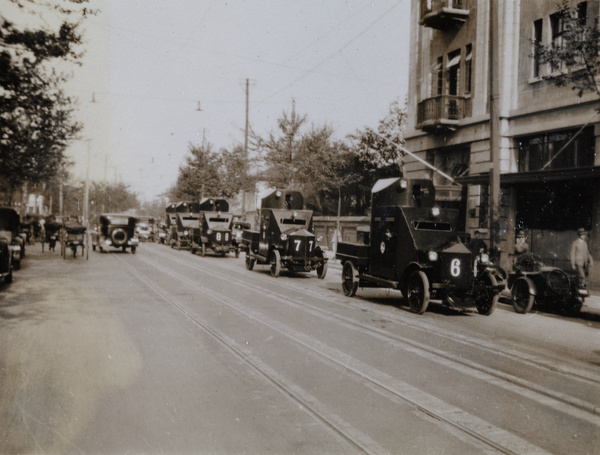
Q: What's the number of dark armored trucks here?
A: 5